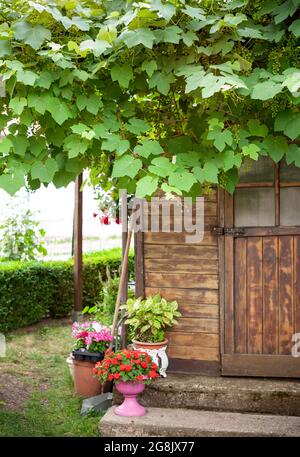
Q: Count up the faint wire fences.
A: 1